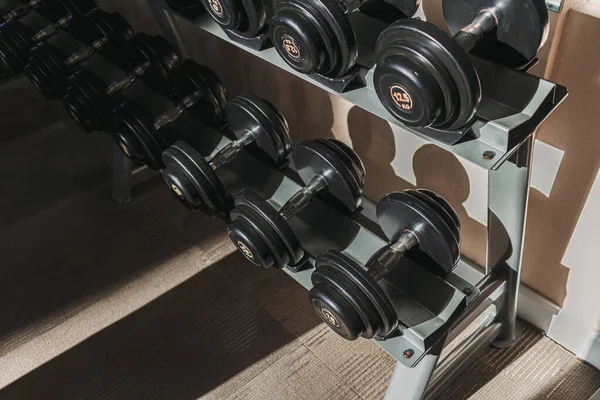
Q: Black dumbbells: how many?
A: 12